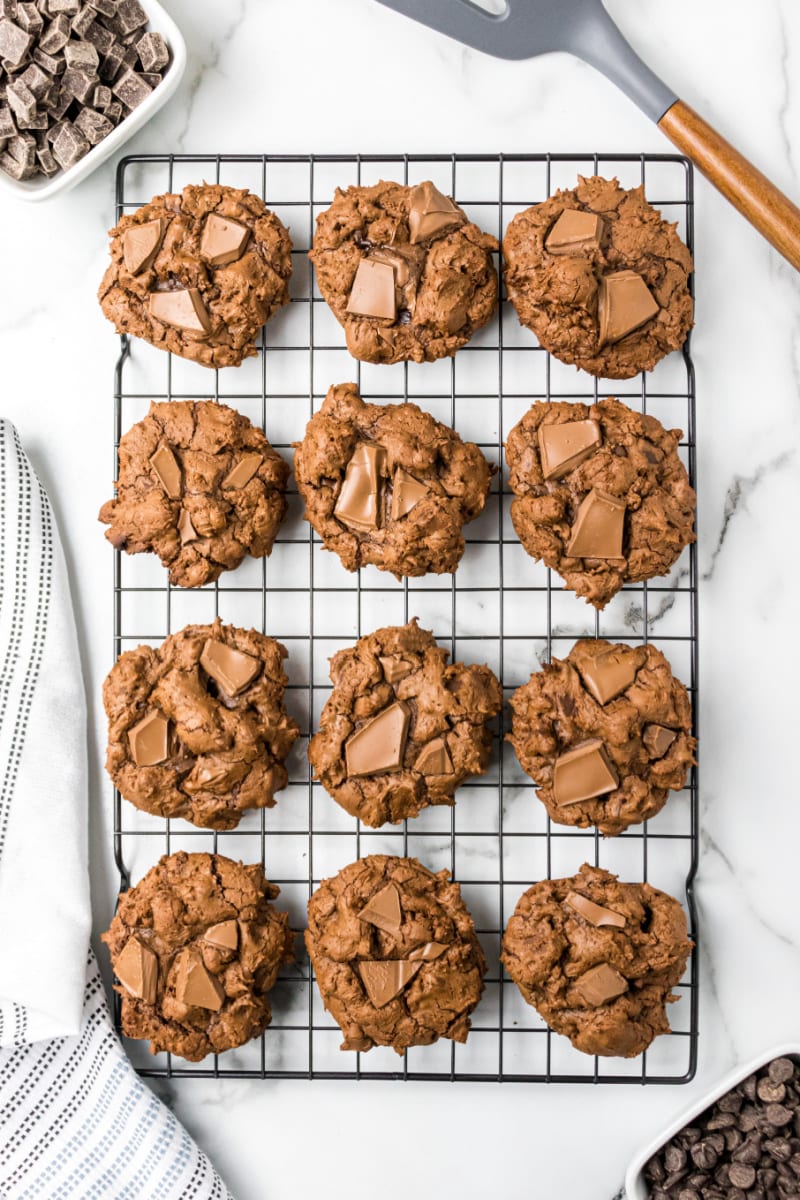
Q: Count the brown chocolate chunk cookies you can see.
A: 12